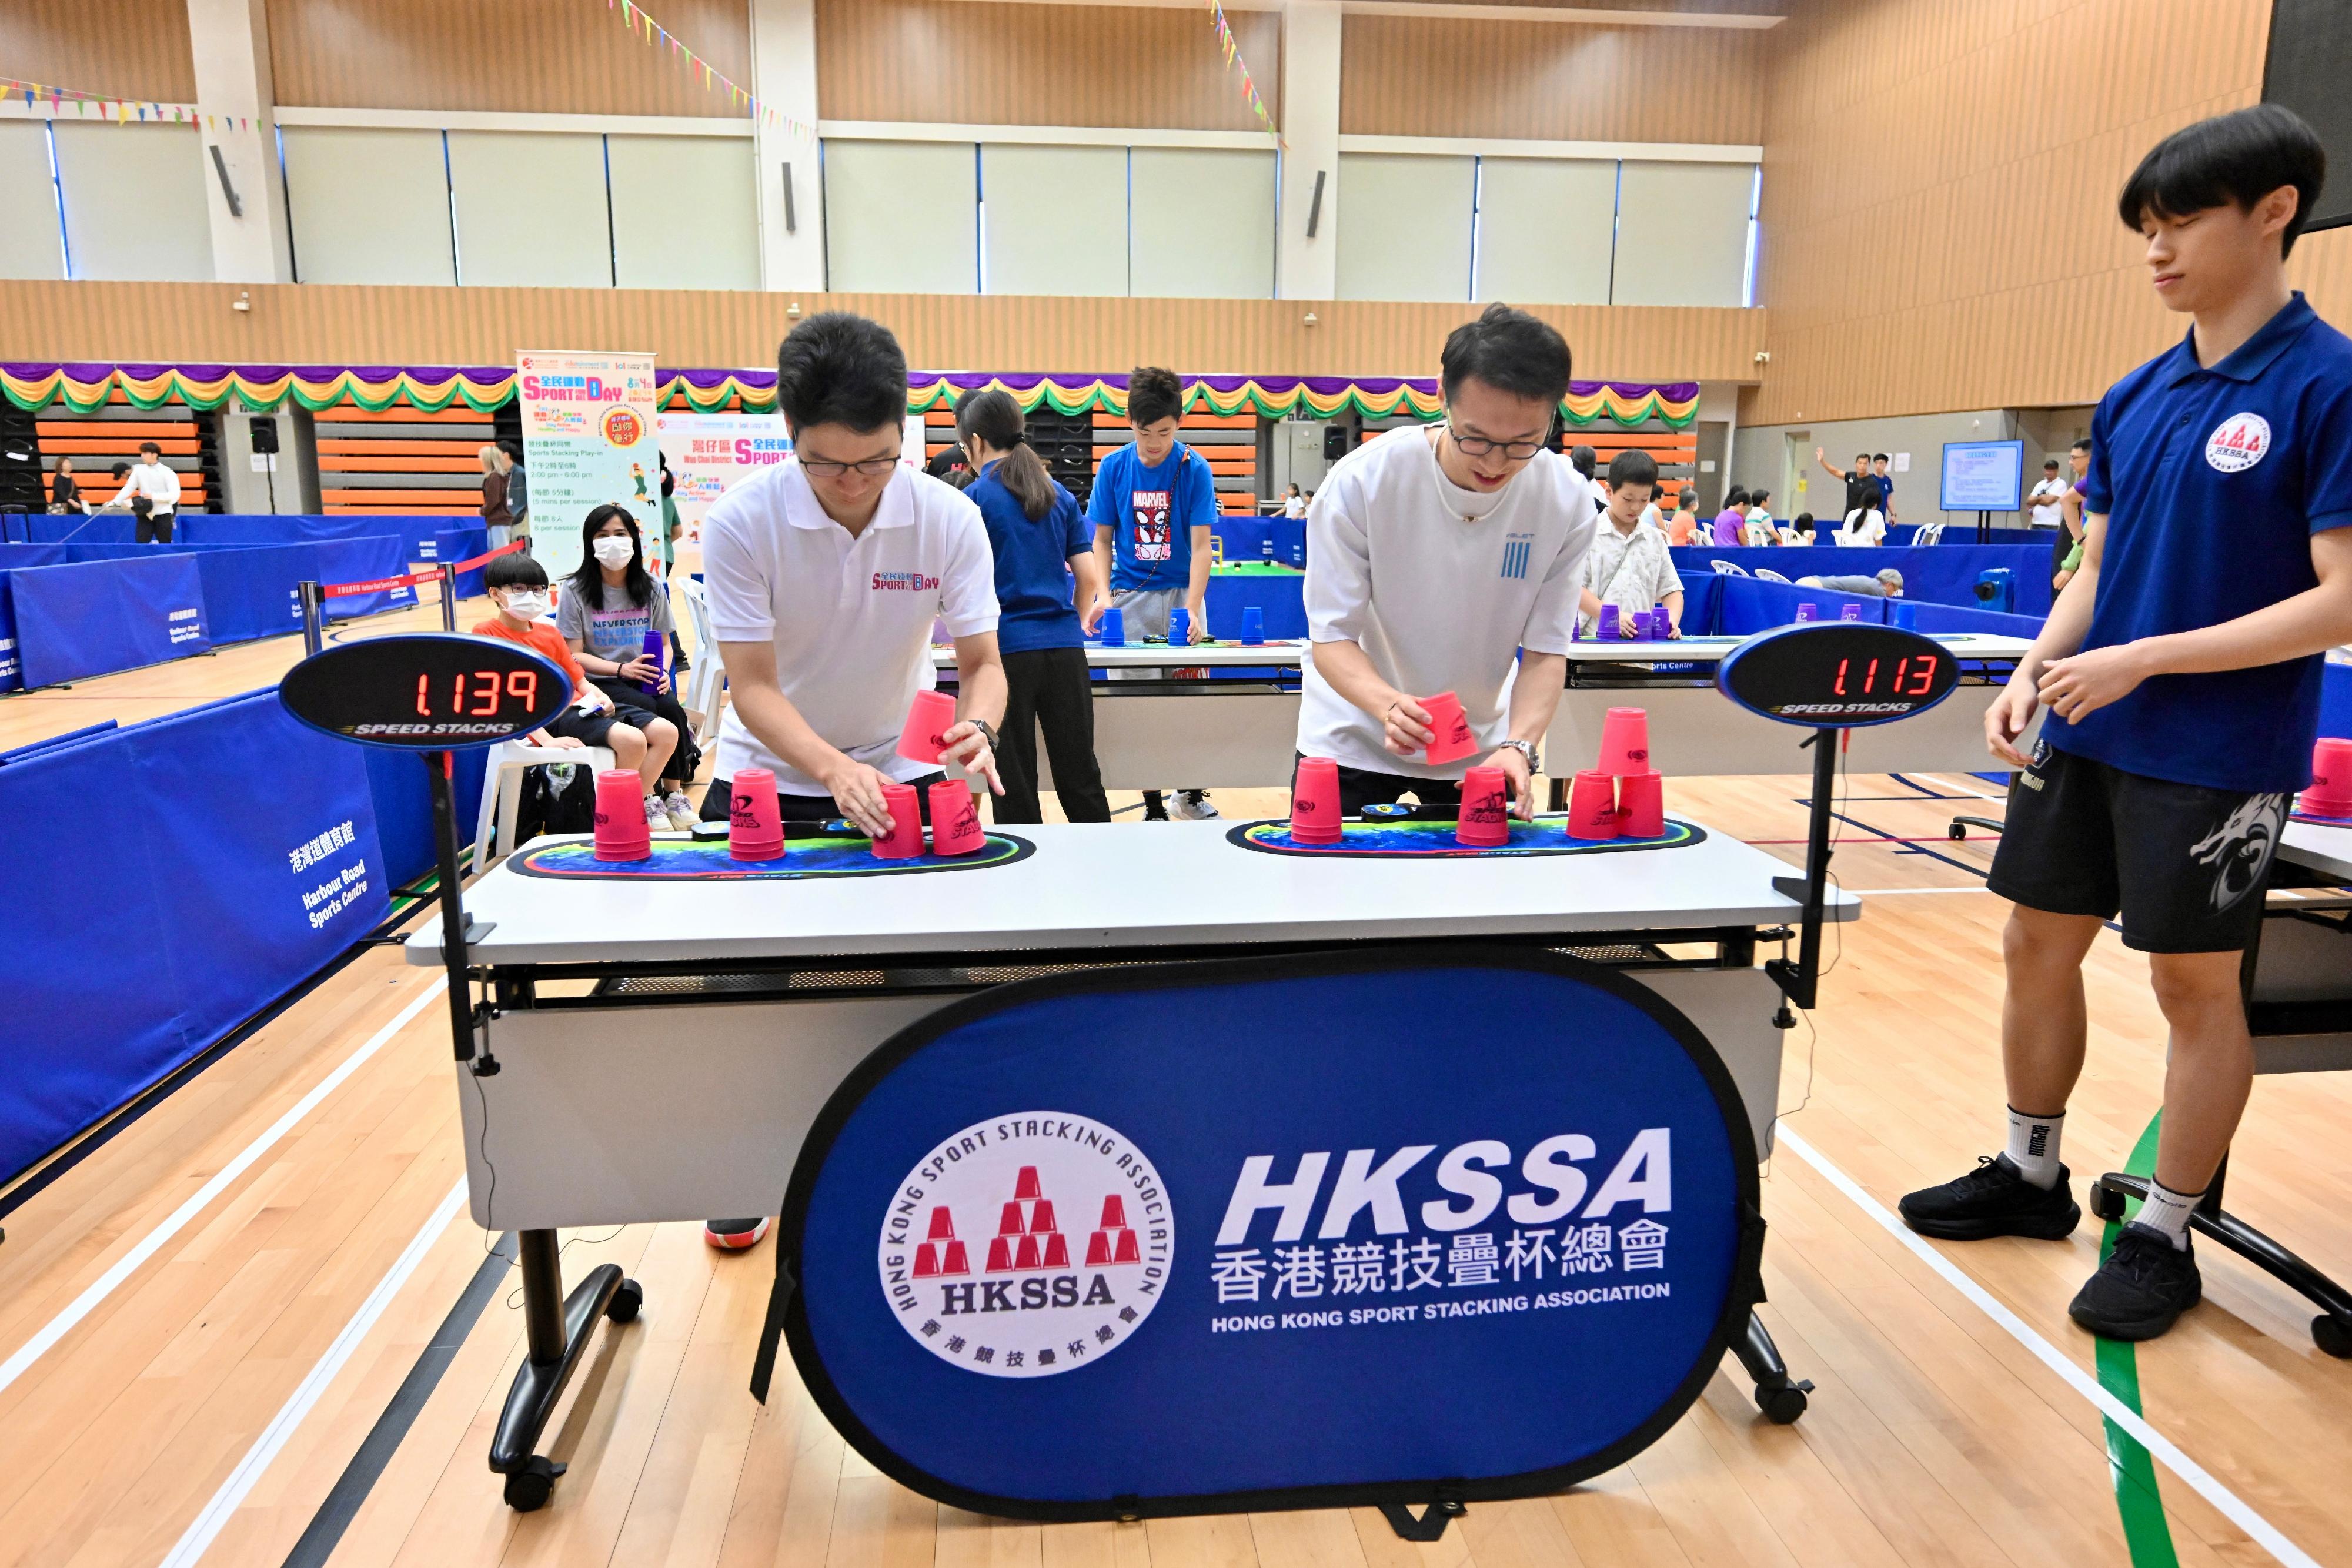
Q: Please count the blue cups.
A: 4